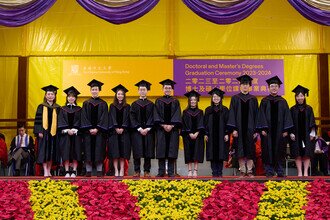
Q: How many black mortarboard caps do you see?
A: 11